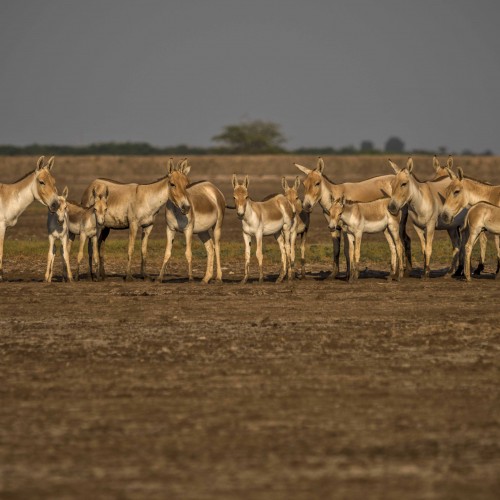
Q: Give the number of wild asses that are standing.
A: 13